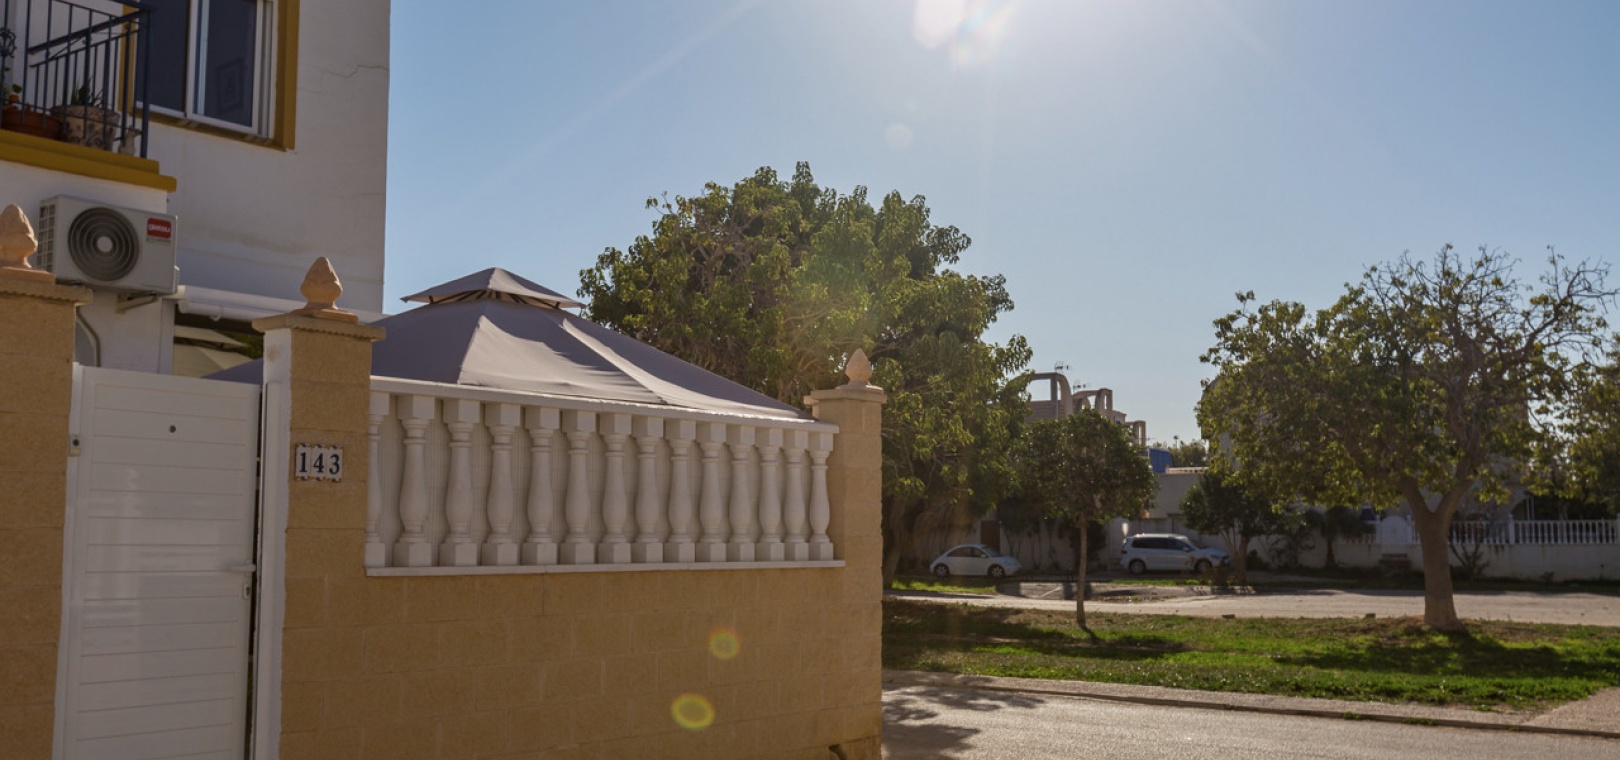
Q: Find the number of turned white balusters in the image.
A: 14